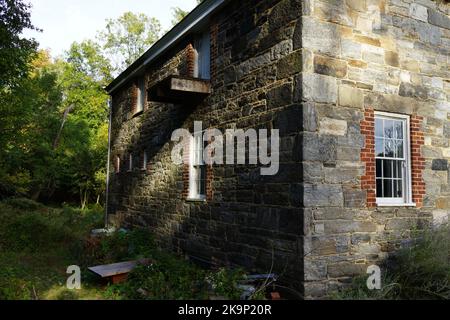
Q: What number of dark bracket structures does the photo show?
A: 1